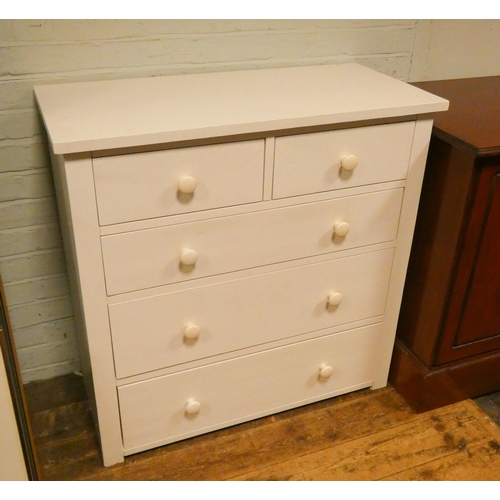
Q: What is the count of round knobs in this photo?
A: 8